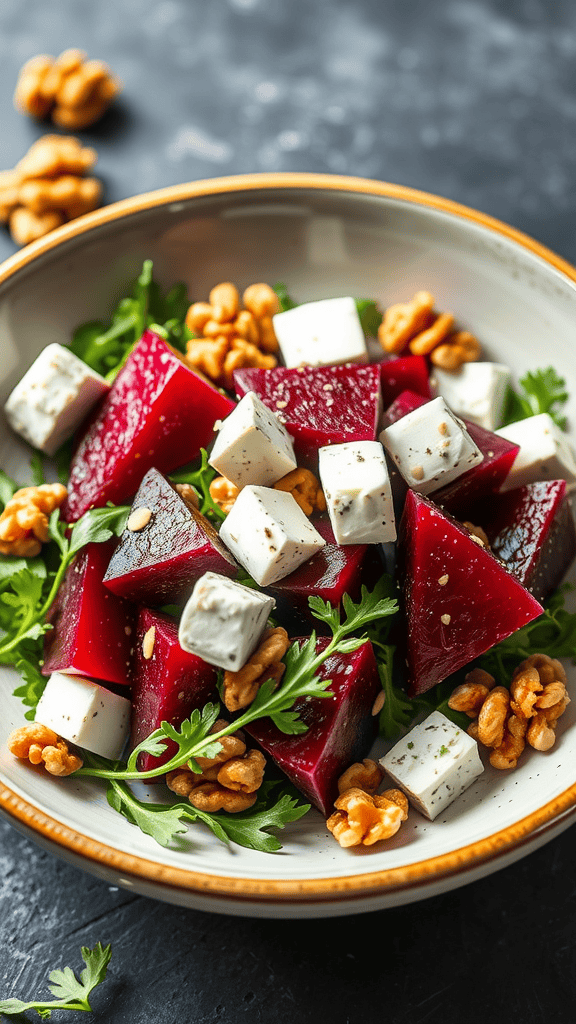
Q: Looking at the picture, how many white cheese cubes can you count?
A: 11